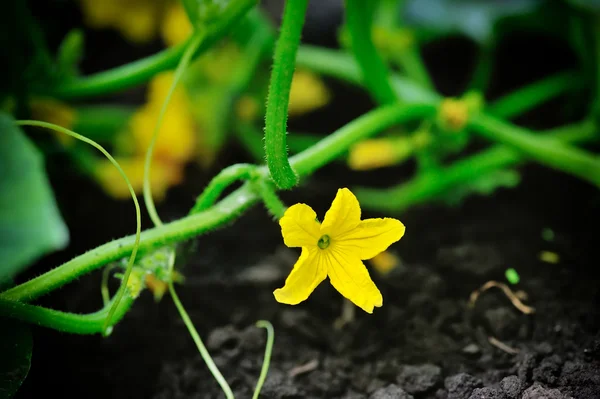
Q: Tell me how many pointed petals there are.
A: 5